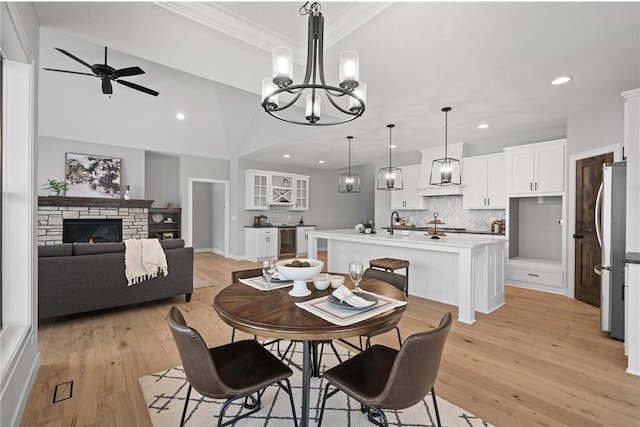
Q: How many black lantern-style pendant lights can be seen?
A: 3